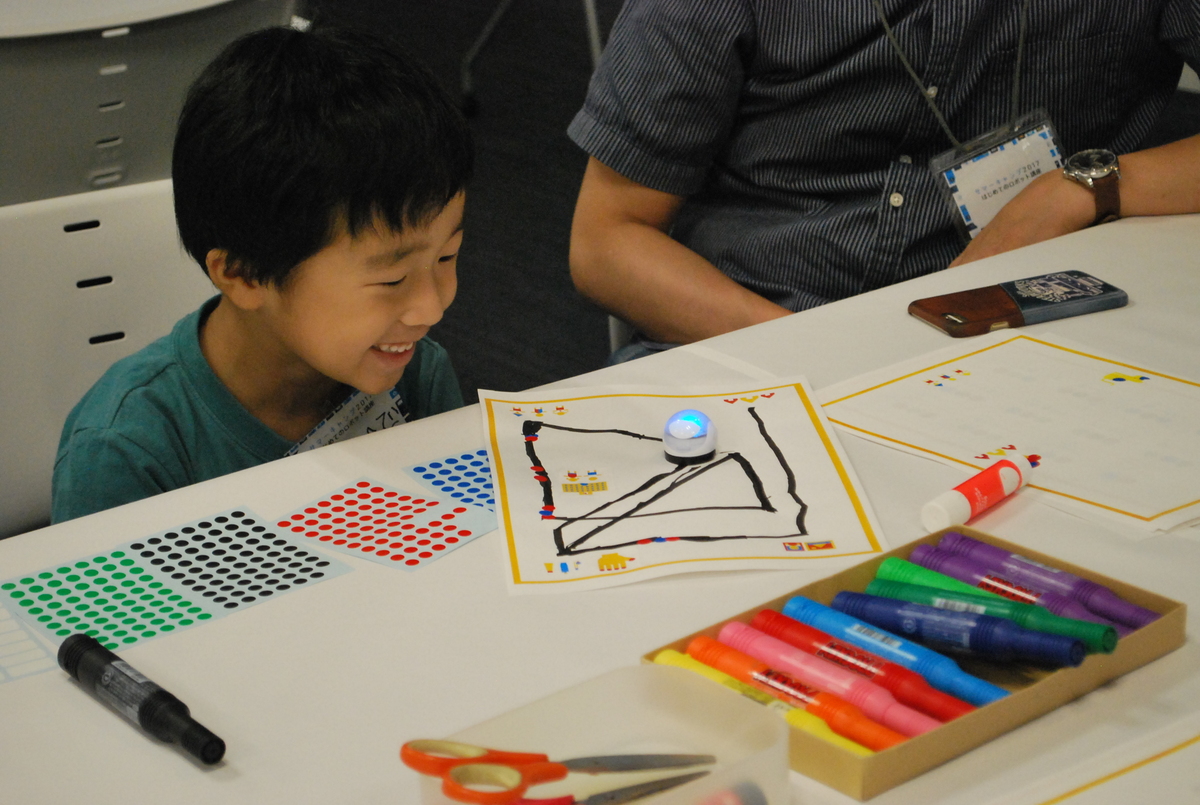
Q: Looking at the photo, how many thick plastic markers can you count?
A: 11